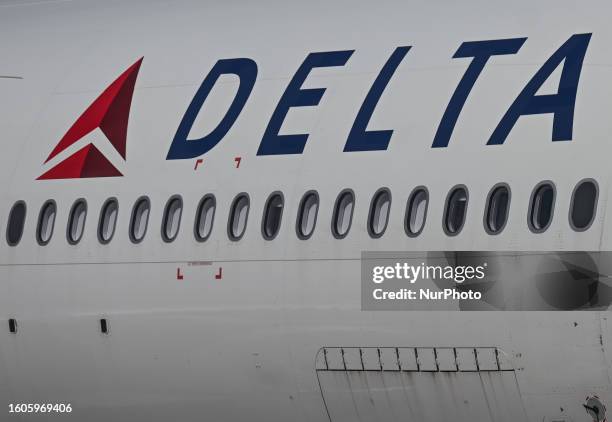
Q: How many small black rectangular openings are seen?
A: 2